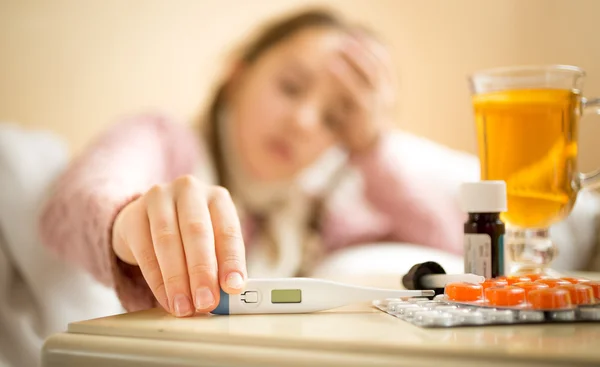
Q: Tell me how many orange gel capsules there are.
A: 12